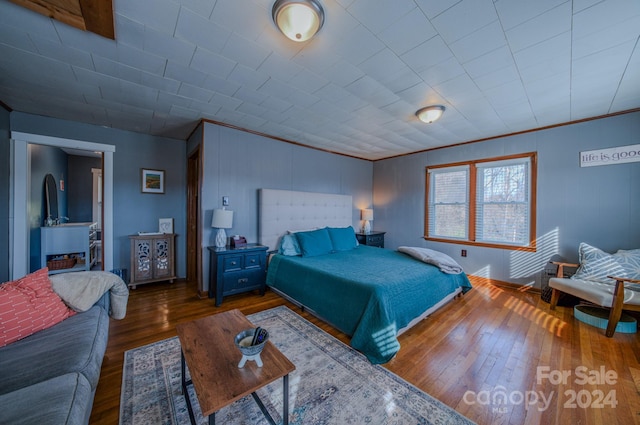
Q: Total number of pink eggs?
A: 0